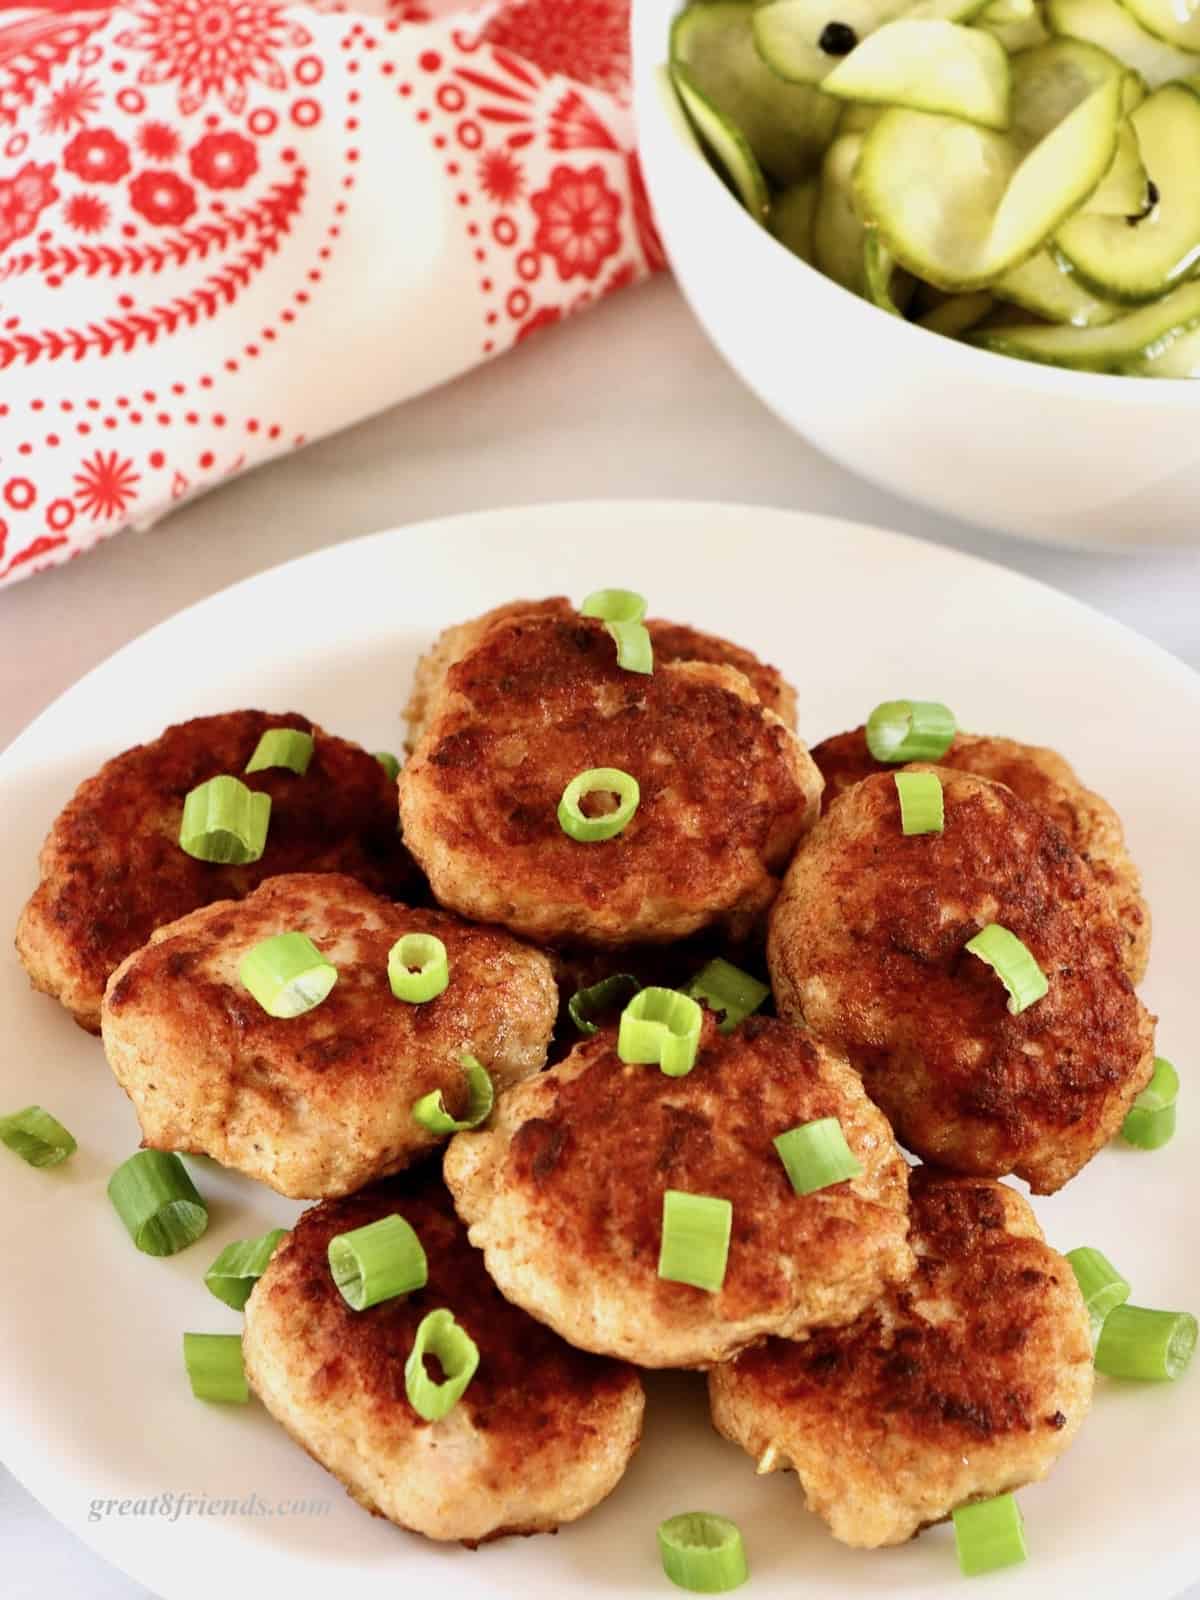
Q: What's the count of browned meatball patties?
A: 9